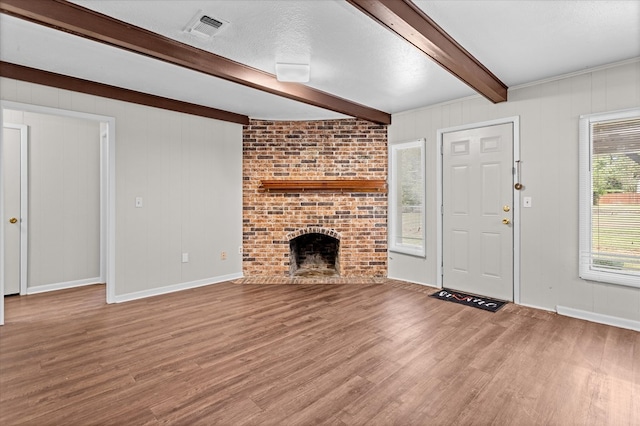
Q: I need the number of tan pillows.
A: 0